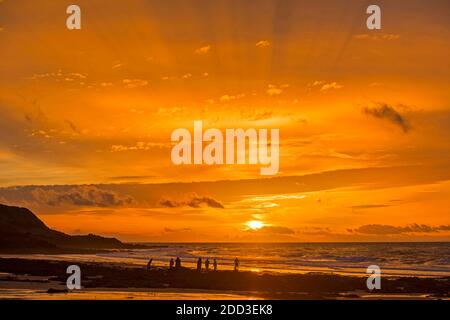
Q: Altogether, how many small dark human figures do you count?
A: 7